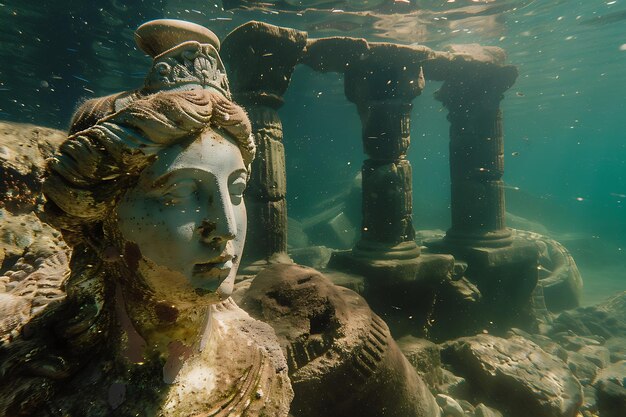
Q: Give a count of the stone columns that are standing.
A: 3